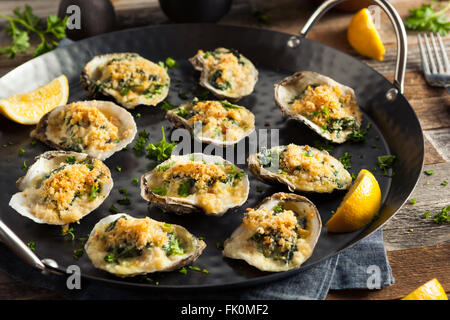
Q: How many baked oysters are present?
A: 10